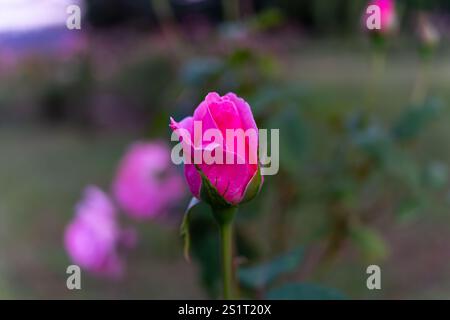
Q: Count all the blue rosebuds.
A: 0